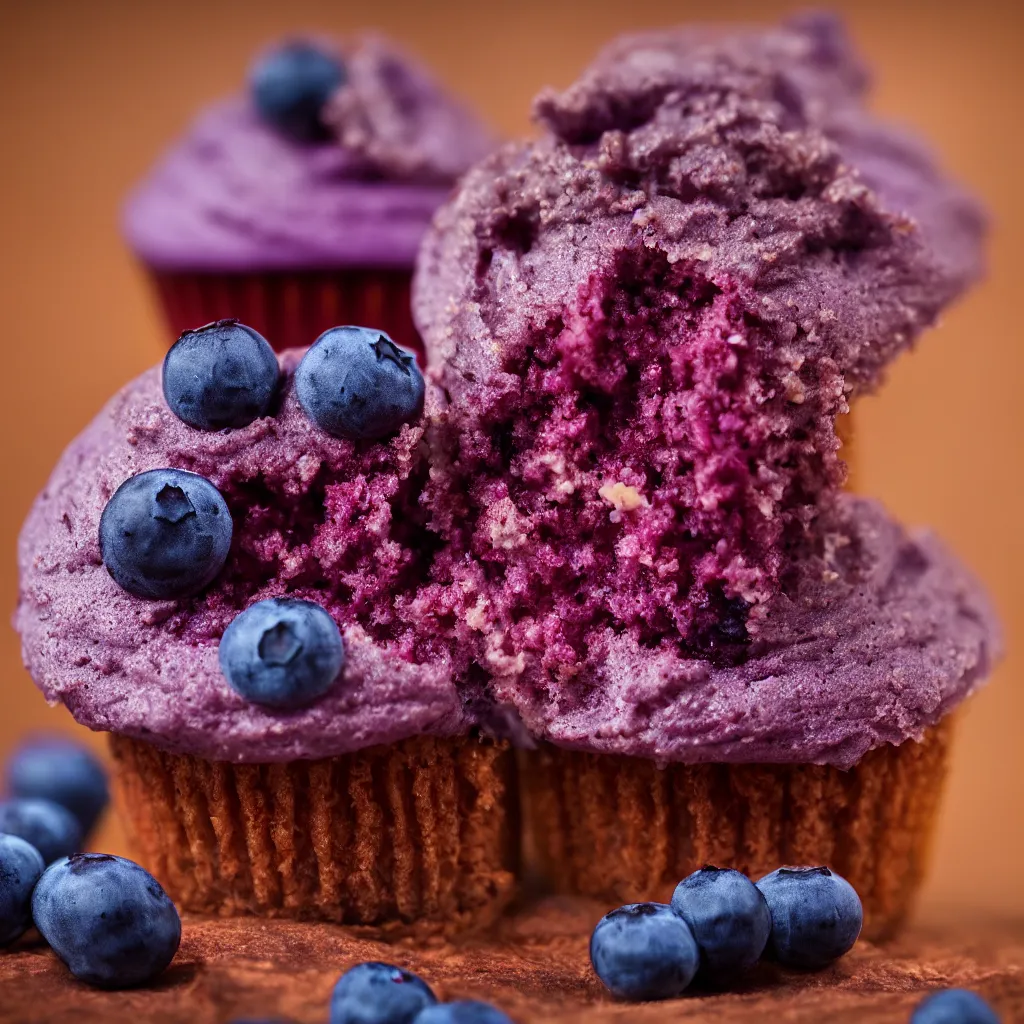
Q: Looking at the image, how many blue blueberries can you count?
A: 15